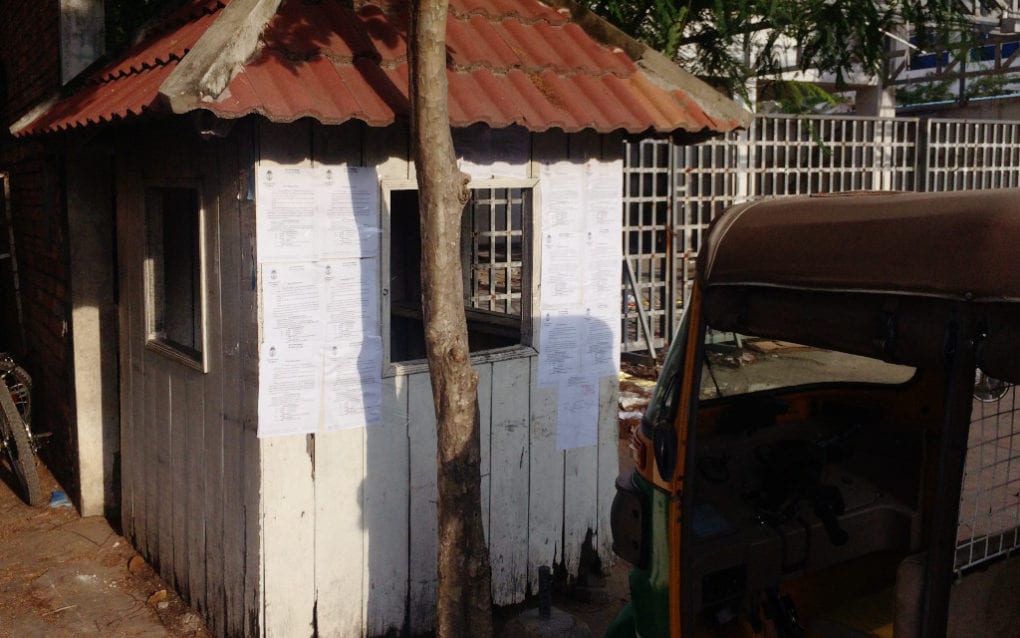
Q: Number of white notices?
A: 13